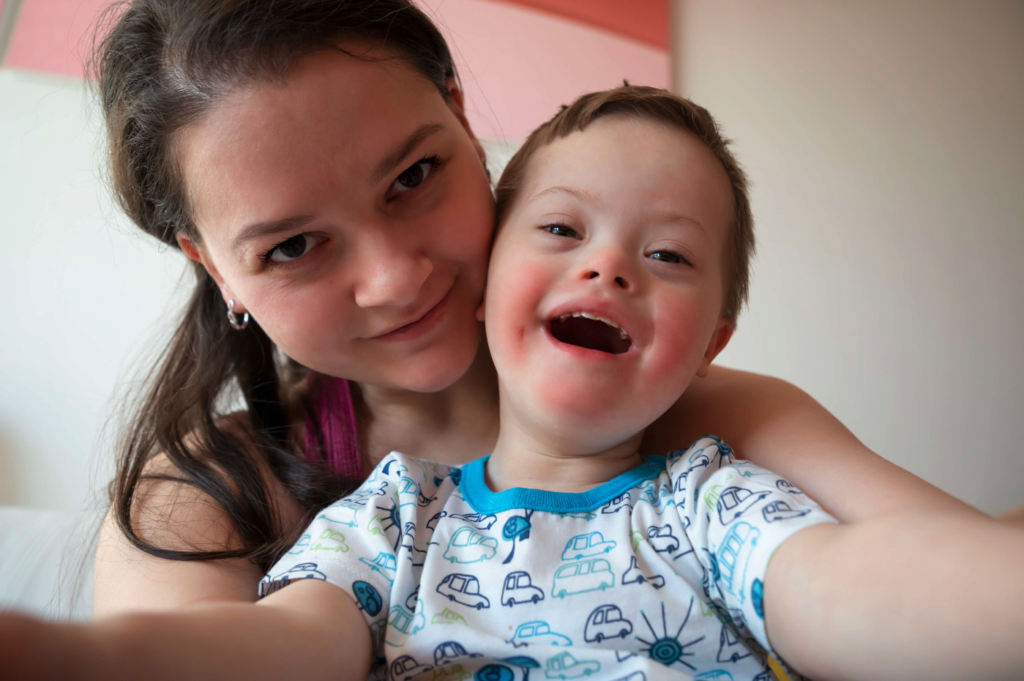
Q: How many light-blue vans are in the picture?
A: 2